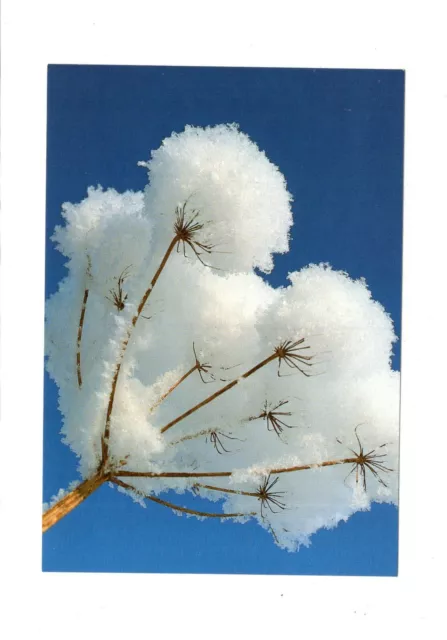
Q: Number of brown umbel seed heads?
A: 8